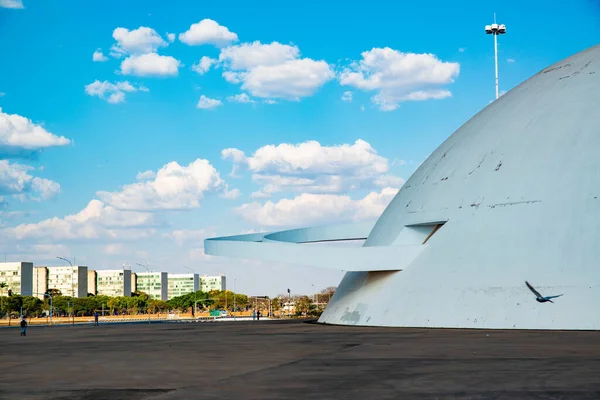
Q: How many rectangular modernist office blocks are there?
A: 6